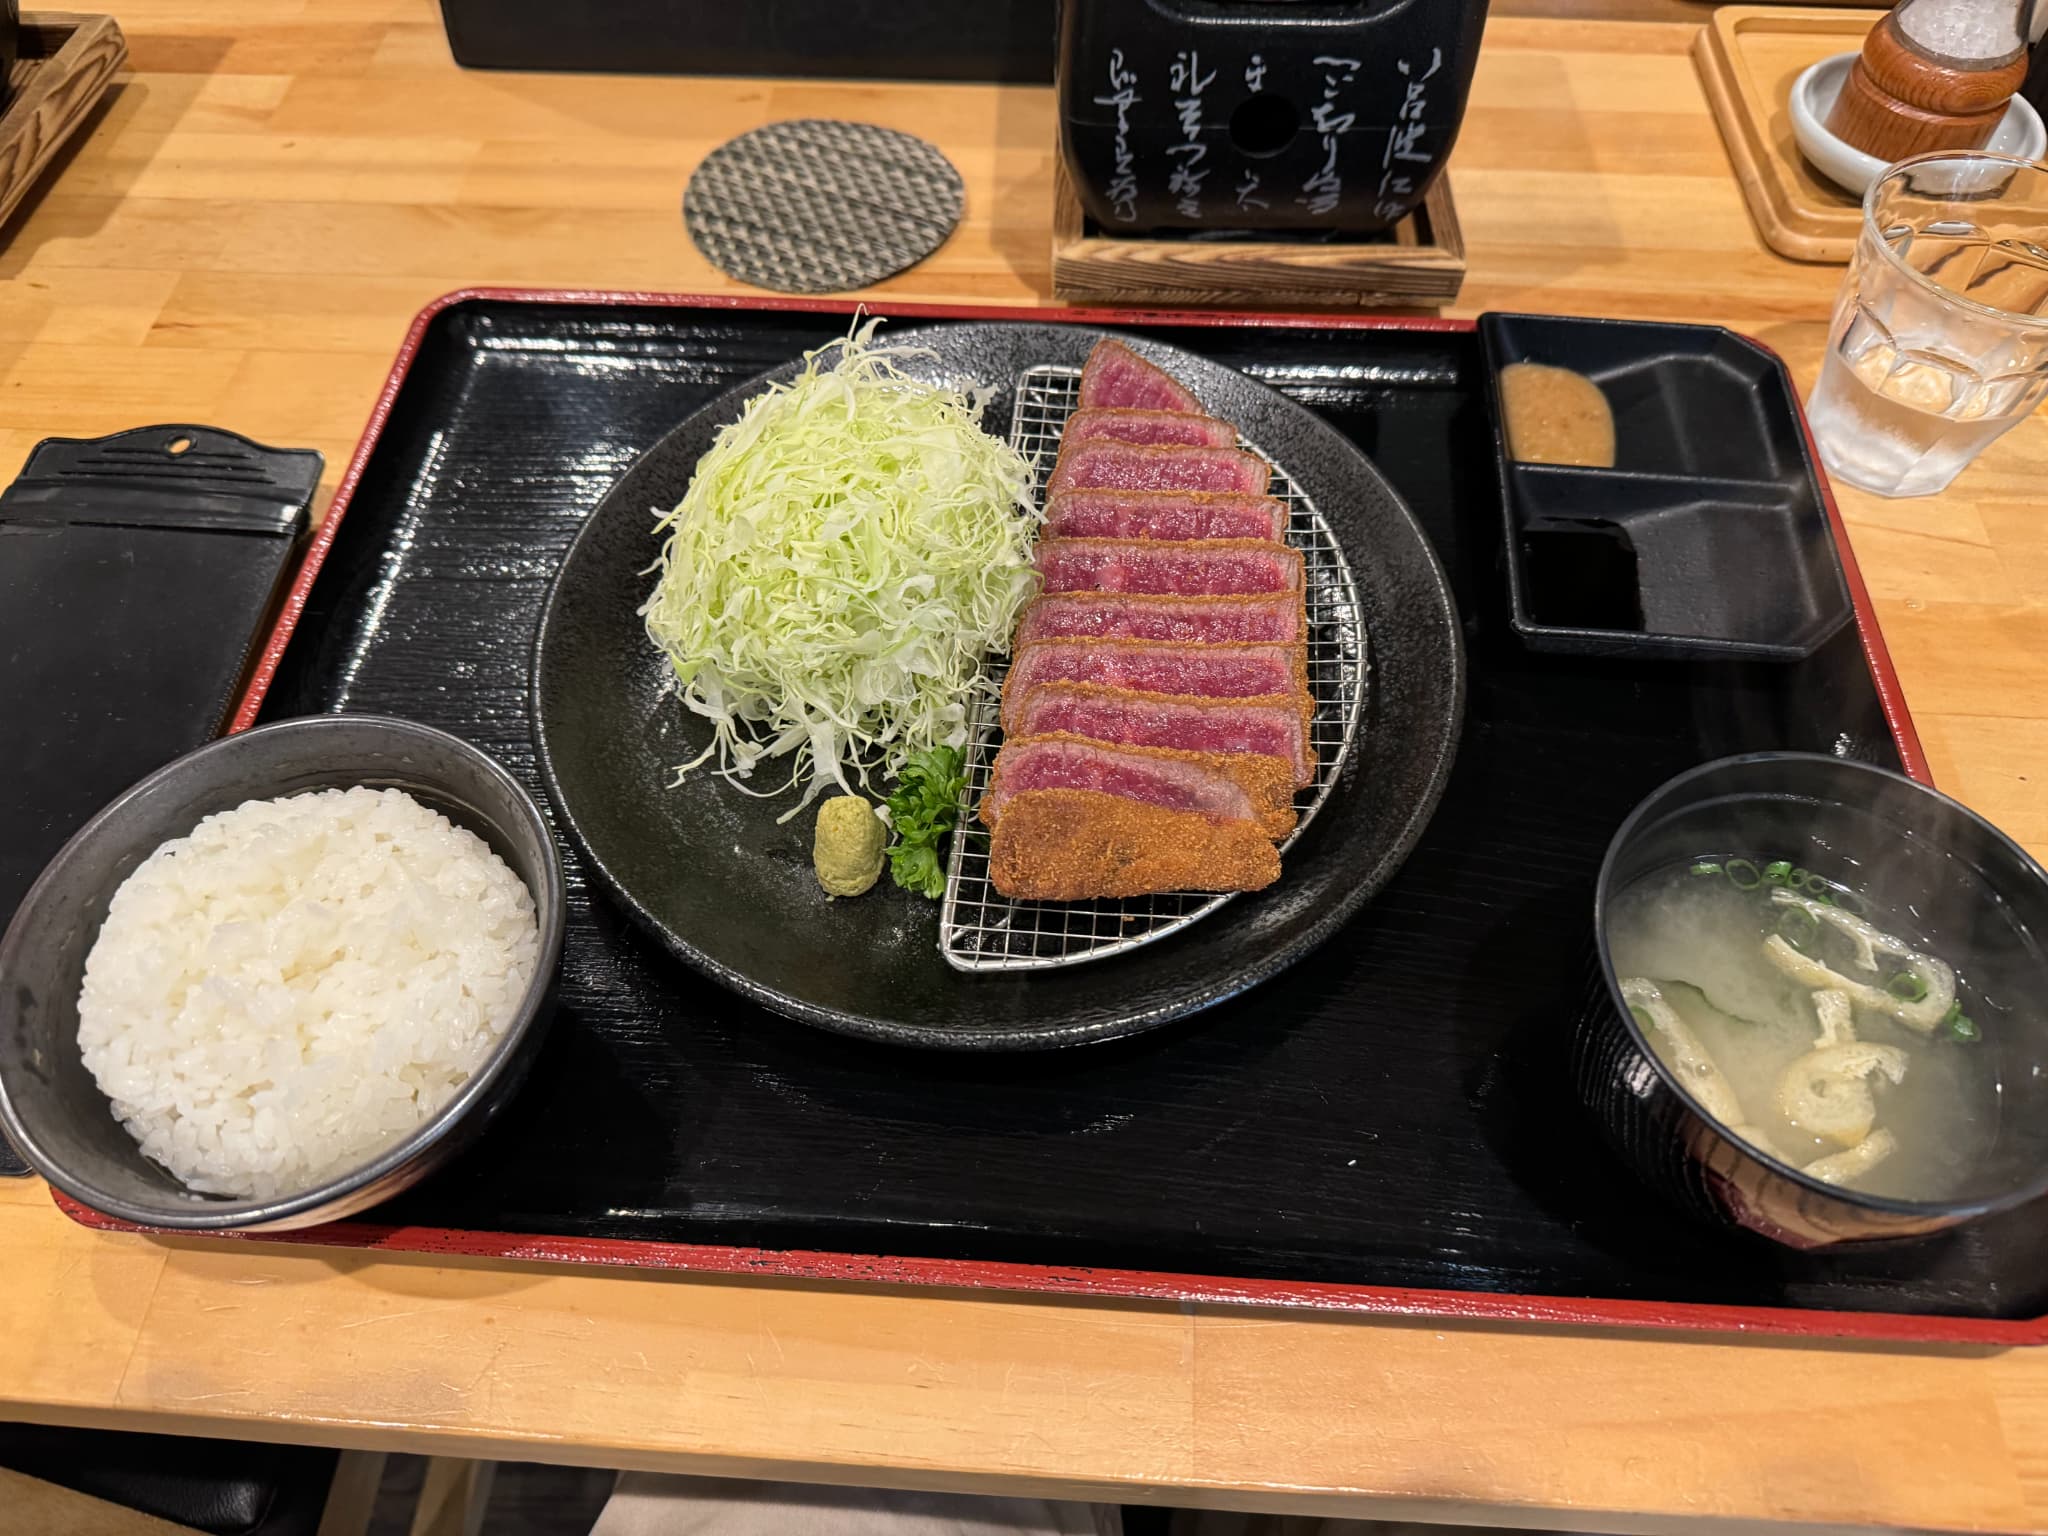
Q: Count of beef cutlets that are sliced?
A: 10